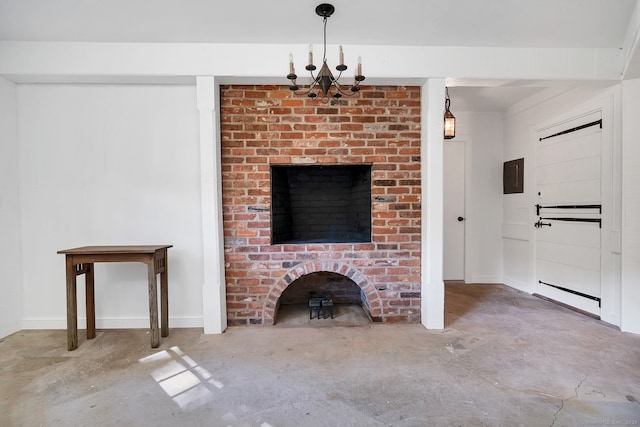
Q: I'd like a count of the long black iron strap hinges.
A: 4